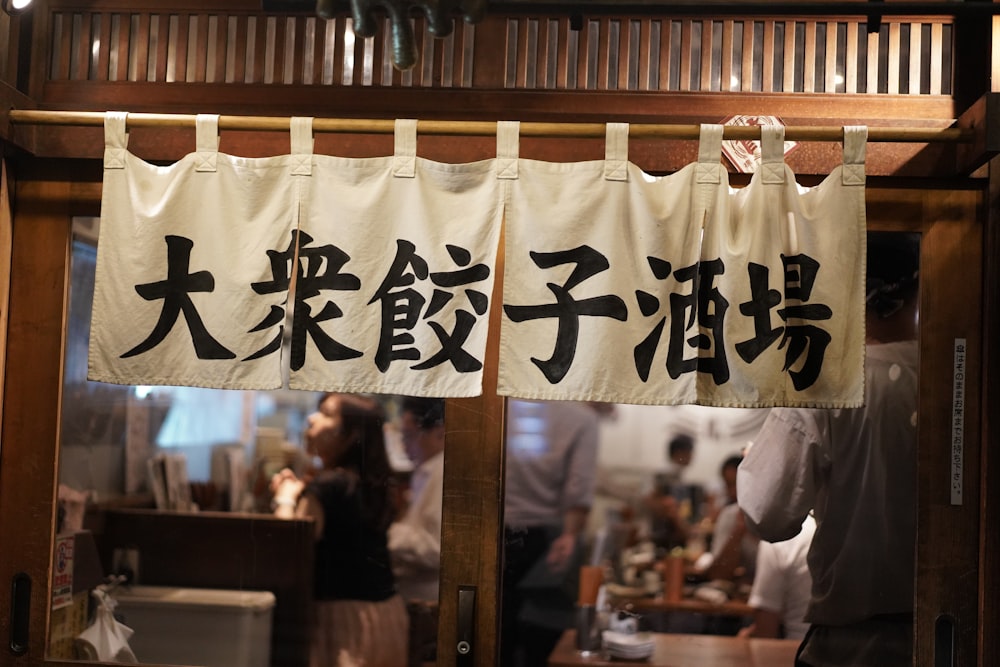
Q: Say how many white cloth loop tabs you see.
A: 9